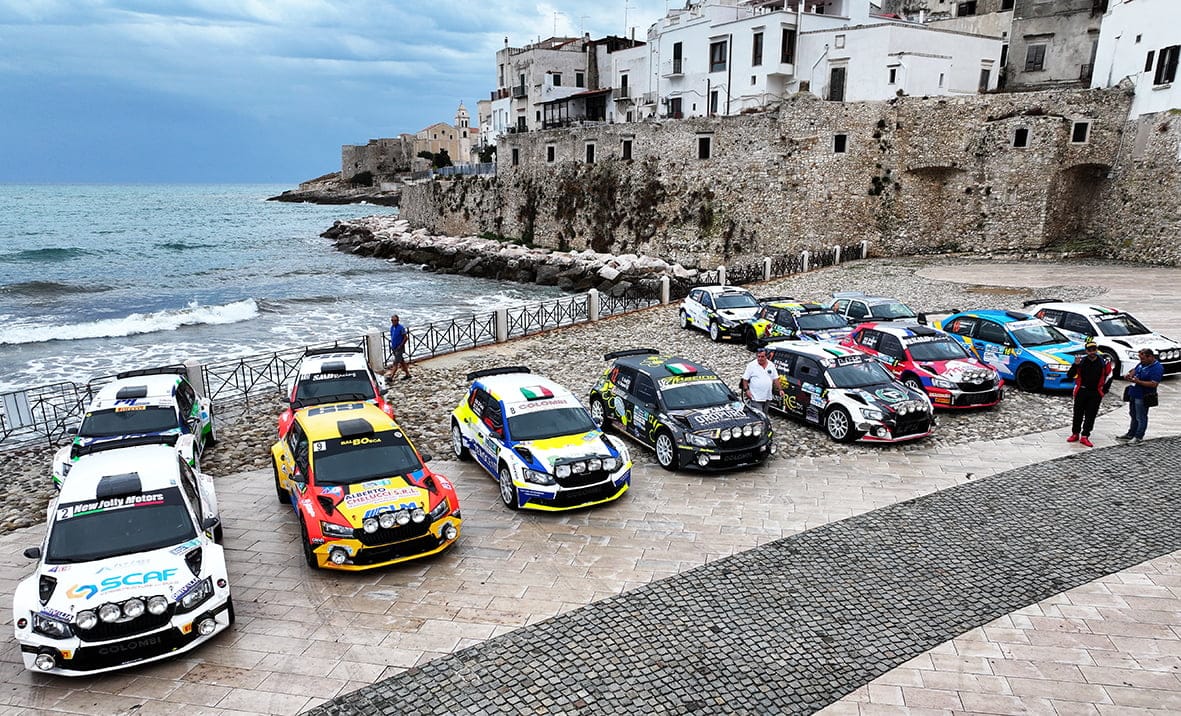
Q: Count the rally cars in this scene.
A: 13